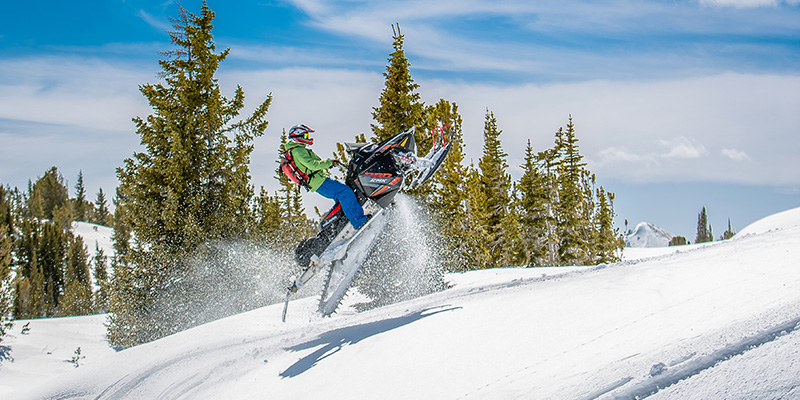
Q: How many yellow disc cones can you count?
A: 0